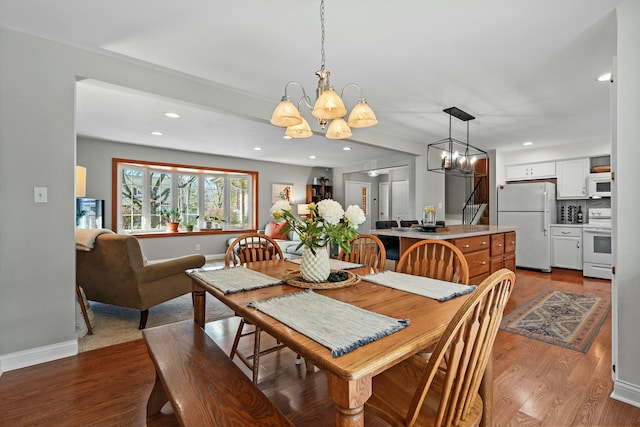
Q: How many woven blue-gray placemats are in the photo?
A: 4